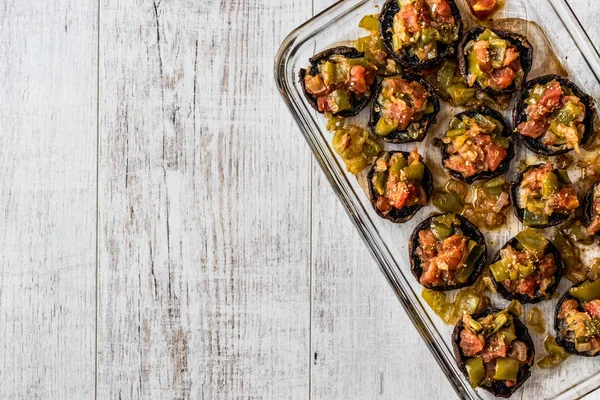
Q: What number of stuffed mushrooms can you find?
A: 13